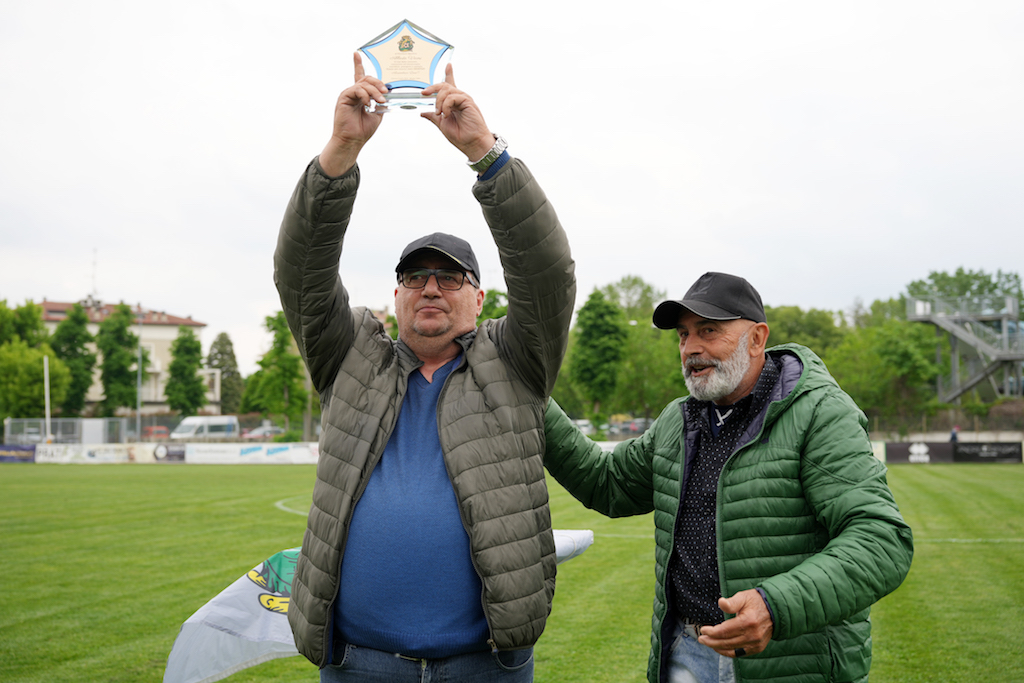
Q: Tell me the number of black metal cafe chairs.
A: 0